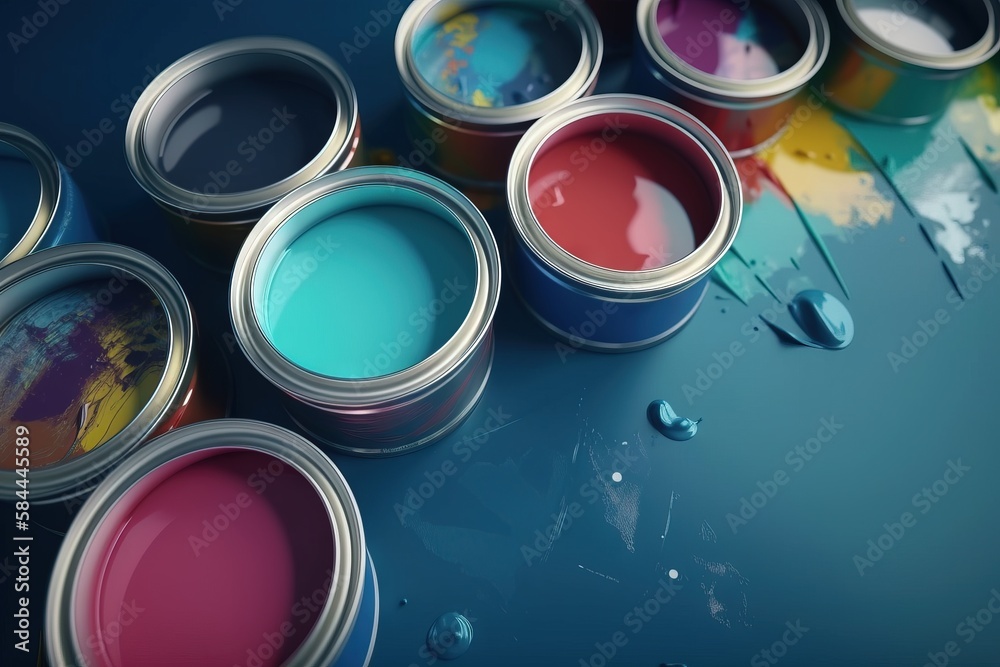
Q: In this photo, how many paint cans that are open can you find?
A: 9